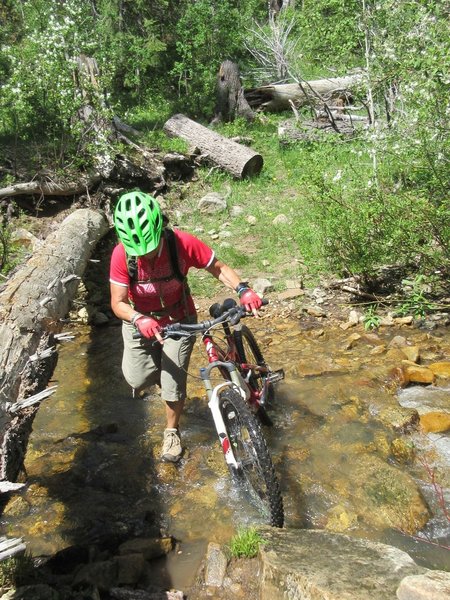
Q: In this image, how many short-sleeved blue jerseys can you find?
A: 0